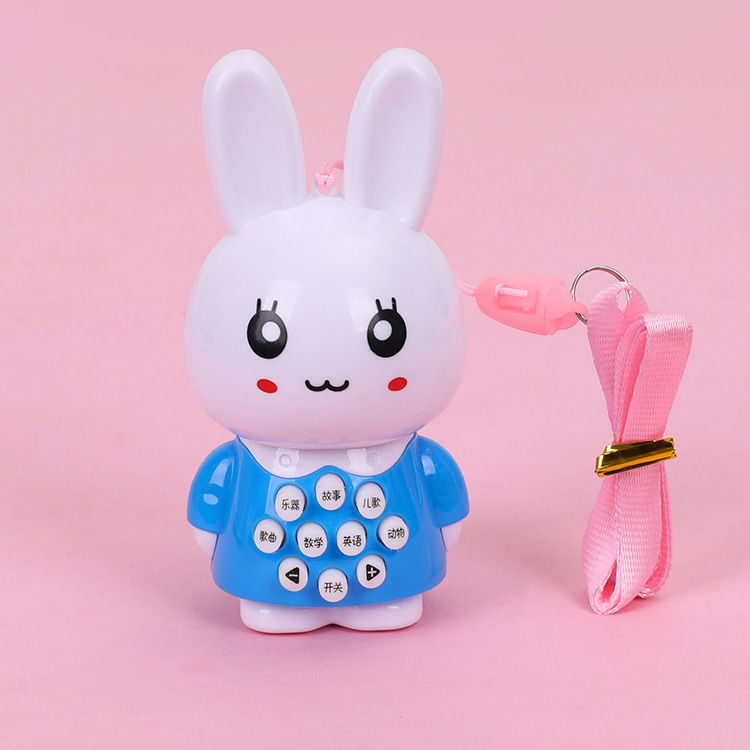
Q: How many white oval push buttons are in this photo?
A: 10